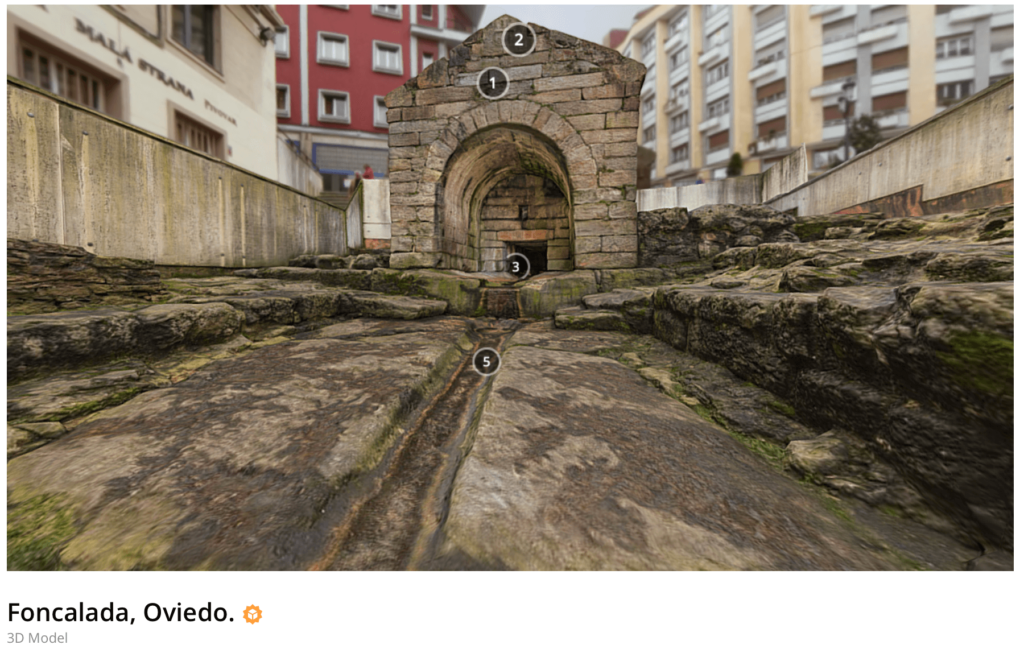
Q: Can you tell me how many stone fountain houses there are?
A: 1